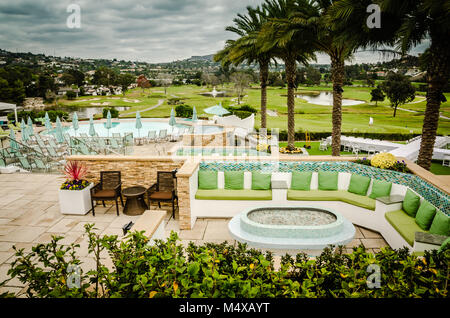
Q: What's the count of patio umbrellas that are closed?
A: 11